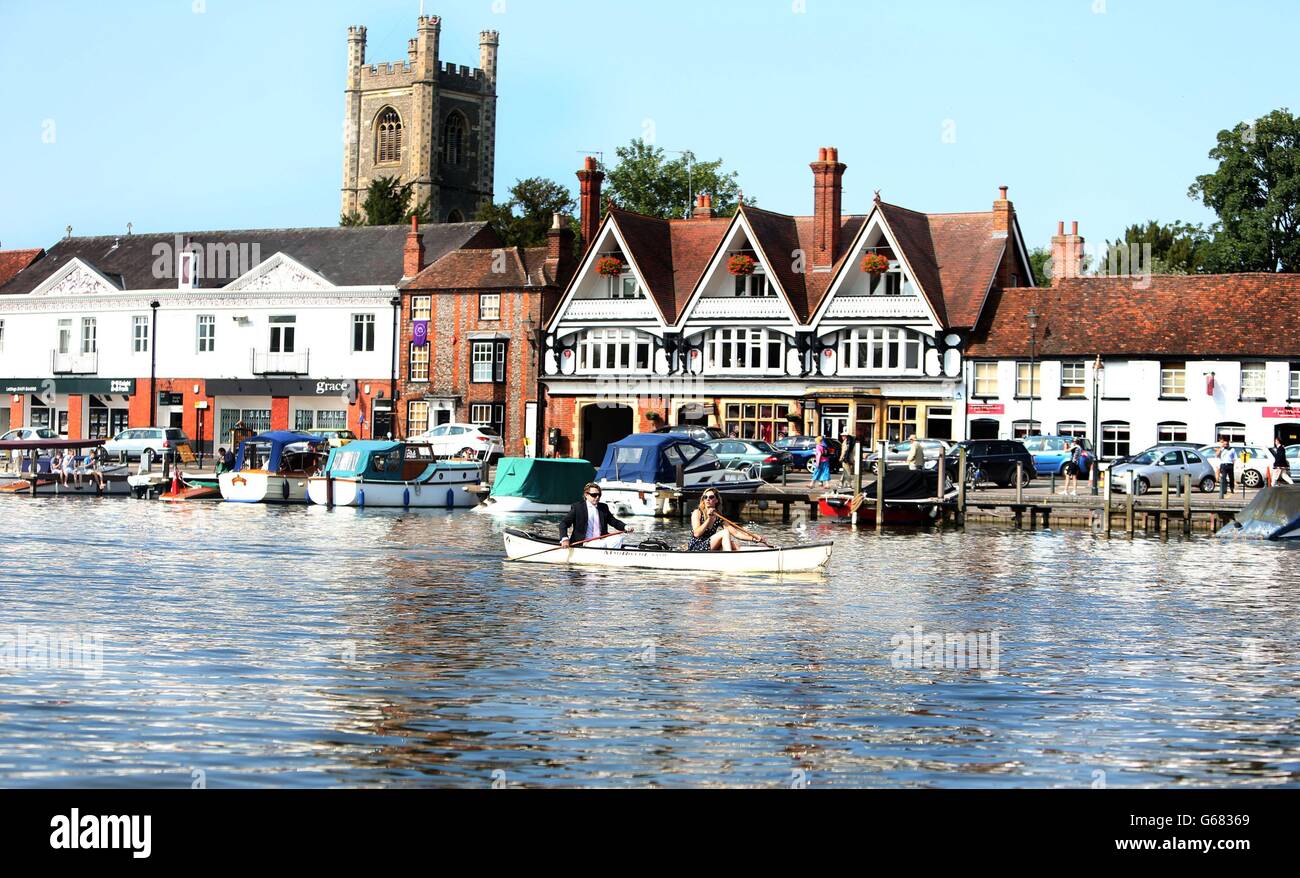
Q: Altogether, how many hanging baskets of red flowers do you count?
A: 3